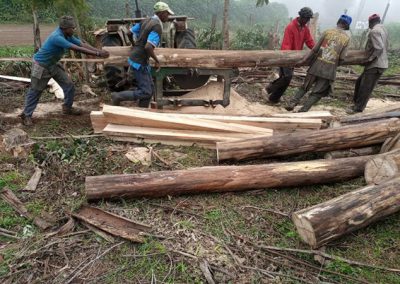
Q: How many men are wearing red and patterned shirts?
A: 2